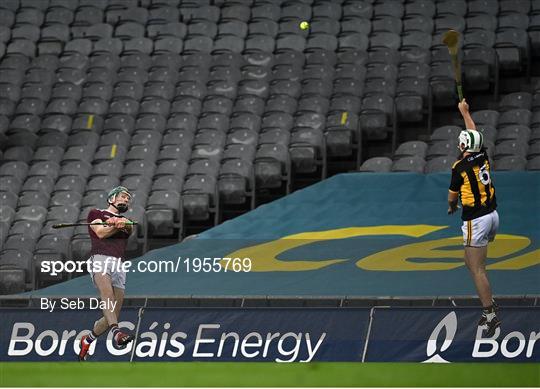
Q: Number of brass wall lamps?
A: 0